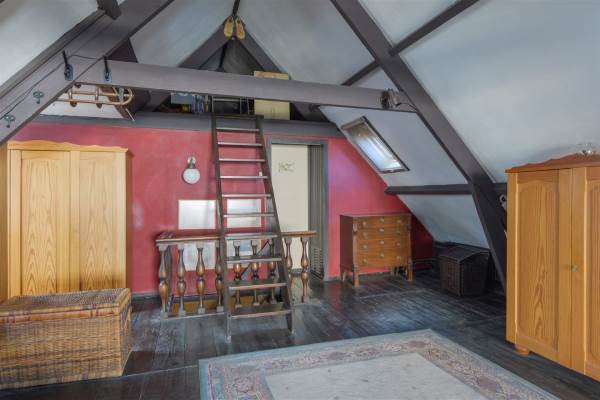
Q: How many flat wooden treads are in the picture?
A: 10